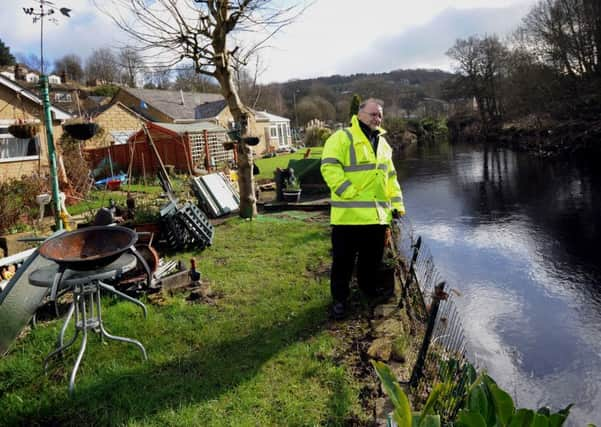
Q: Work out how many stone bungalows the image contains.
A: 3